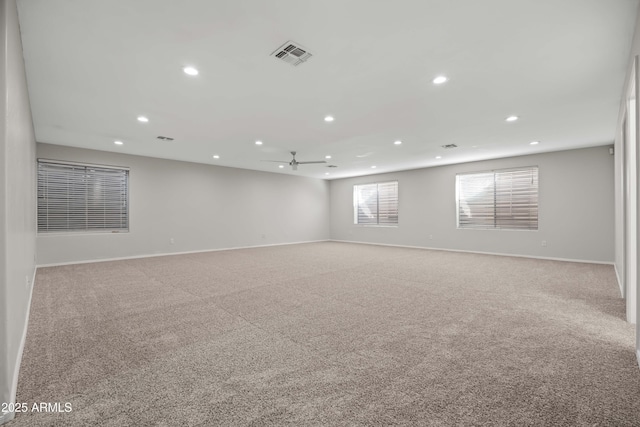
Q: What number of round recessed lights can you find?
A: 15